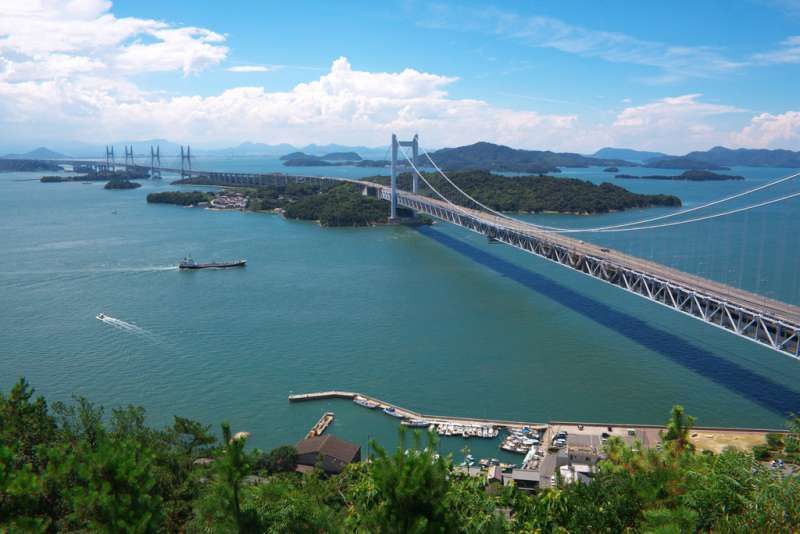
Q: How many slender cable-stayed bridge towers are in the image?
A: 4